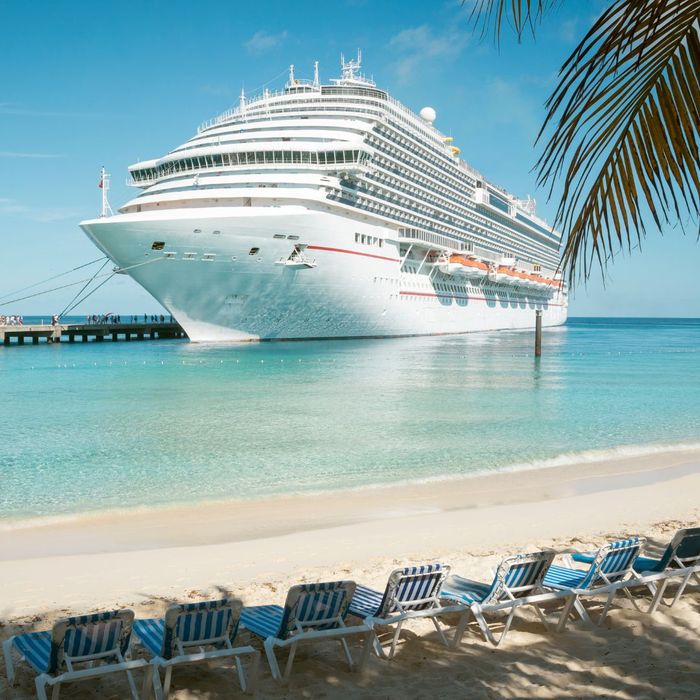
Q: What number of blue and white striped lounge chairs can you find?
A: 6